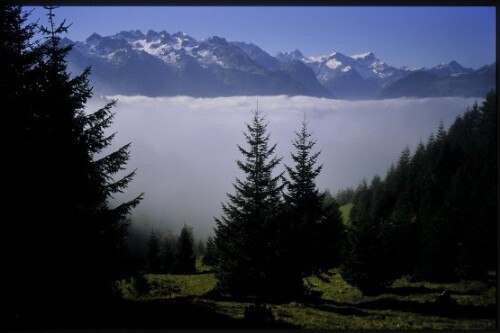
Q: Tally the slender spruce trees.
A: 2